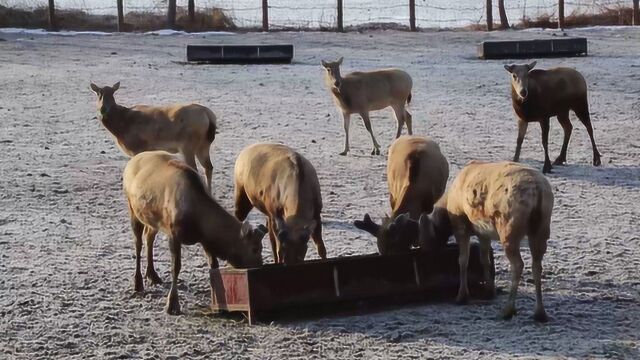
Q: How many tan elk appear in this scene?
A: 6